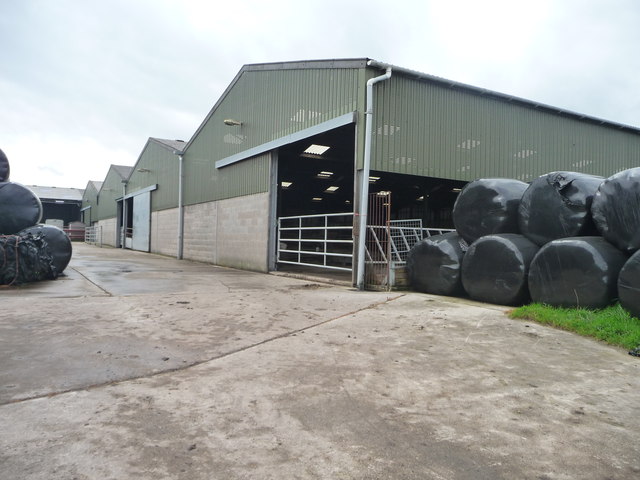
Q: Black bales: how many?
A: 10